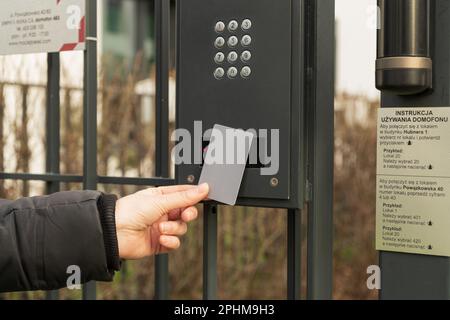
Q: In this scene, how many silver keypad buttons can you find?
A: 12